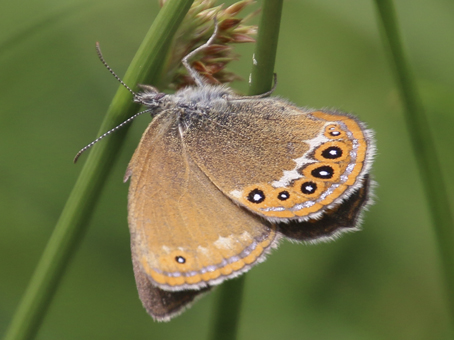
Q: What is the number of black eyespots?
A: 7